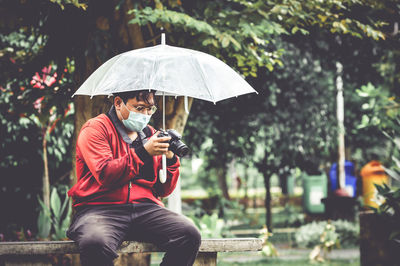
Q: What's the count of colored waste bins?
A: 3